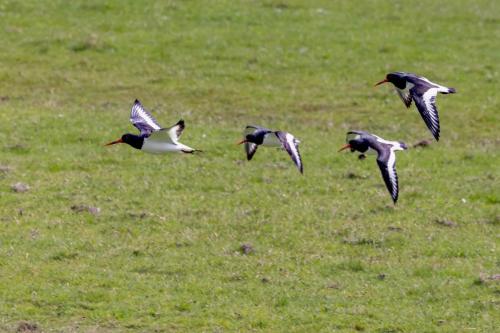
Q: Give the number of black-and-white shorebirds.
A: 4